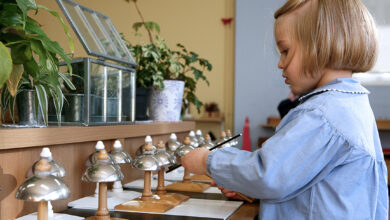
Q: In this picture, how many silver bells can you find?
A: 15